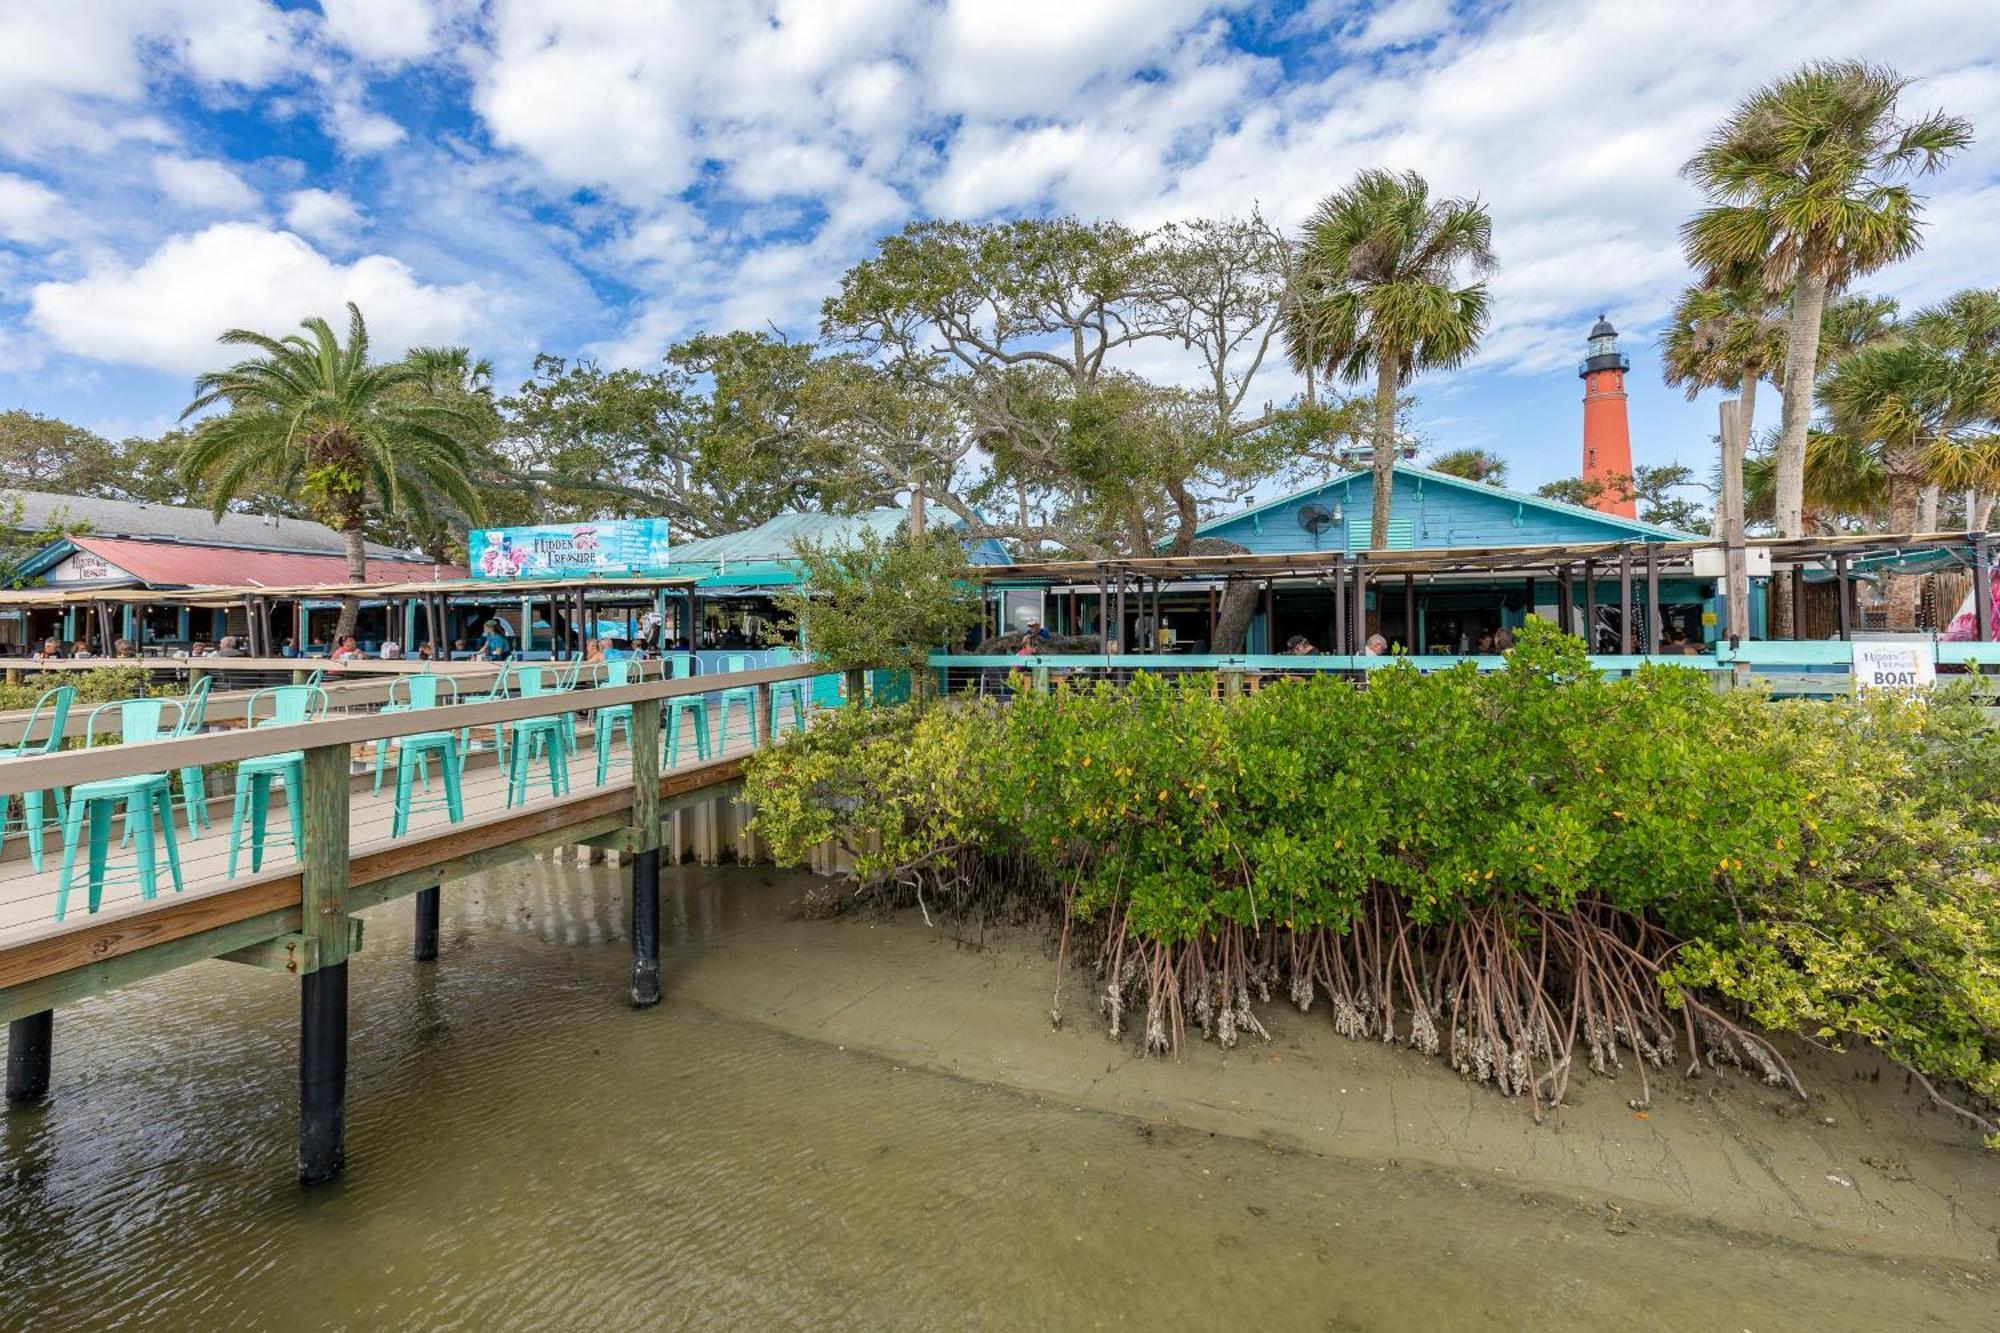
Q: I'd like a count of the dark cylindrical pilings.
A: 4